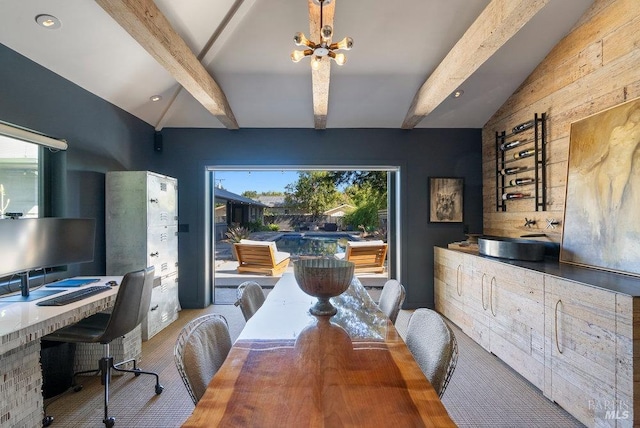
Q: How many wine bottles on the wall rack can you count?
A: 6